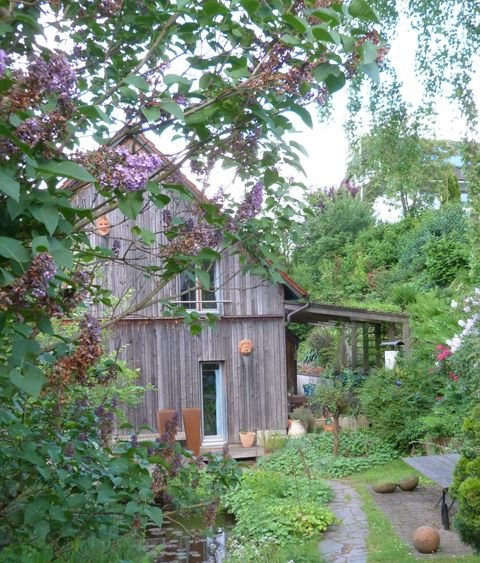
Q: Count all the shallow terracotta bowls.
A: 2